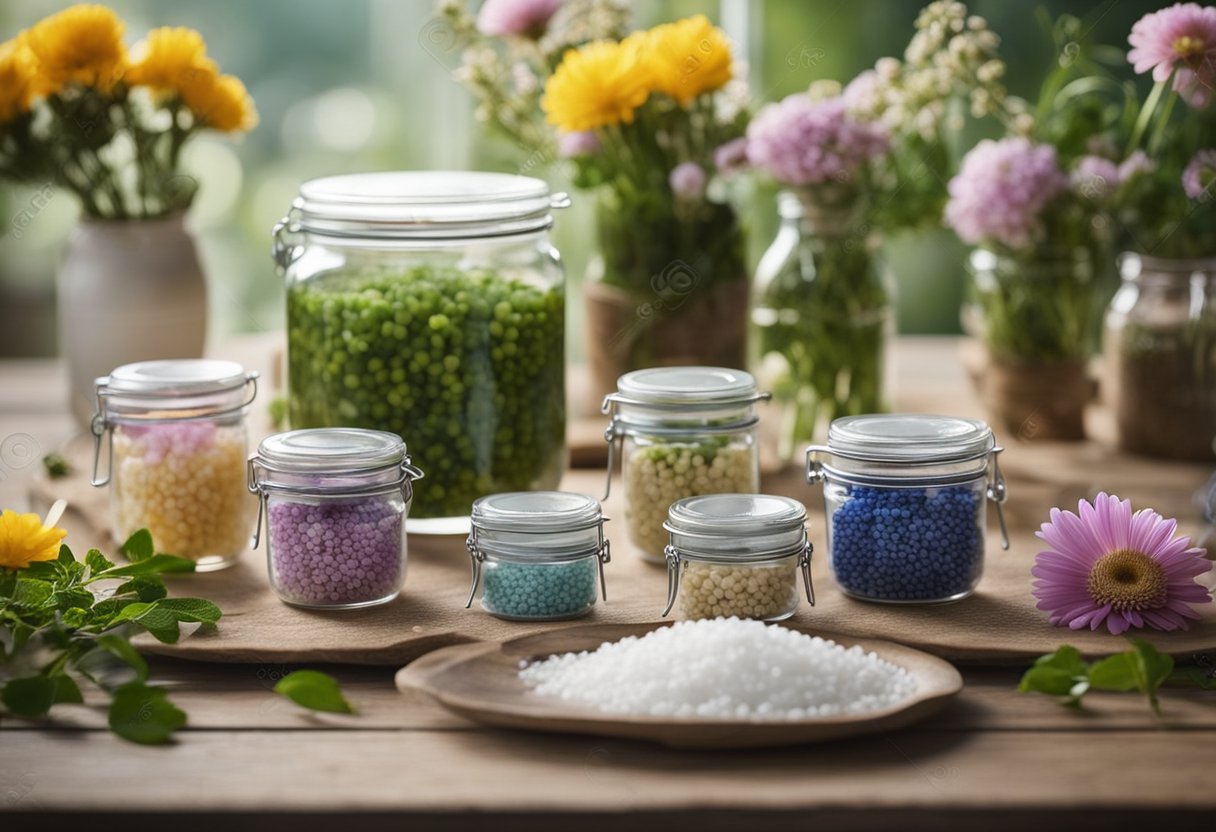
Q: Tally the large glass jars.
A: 1